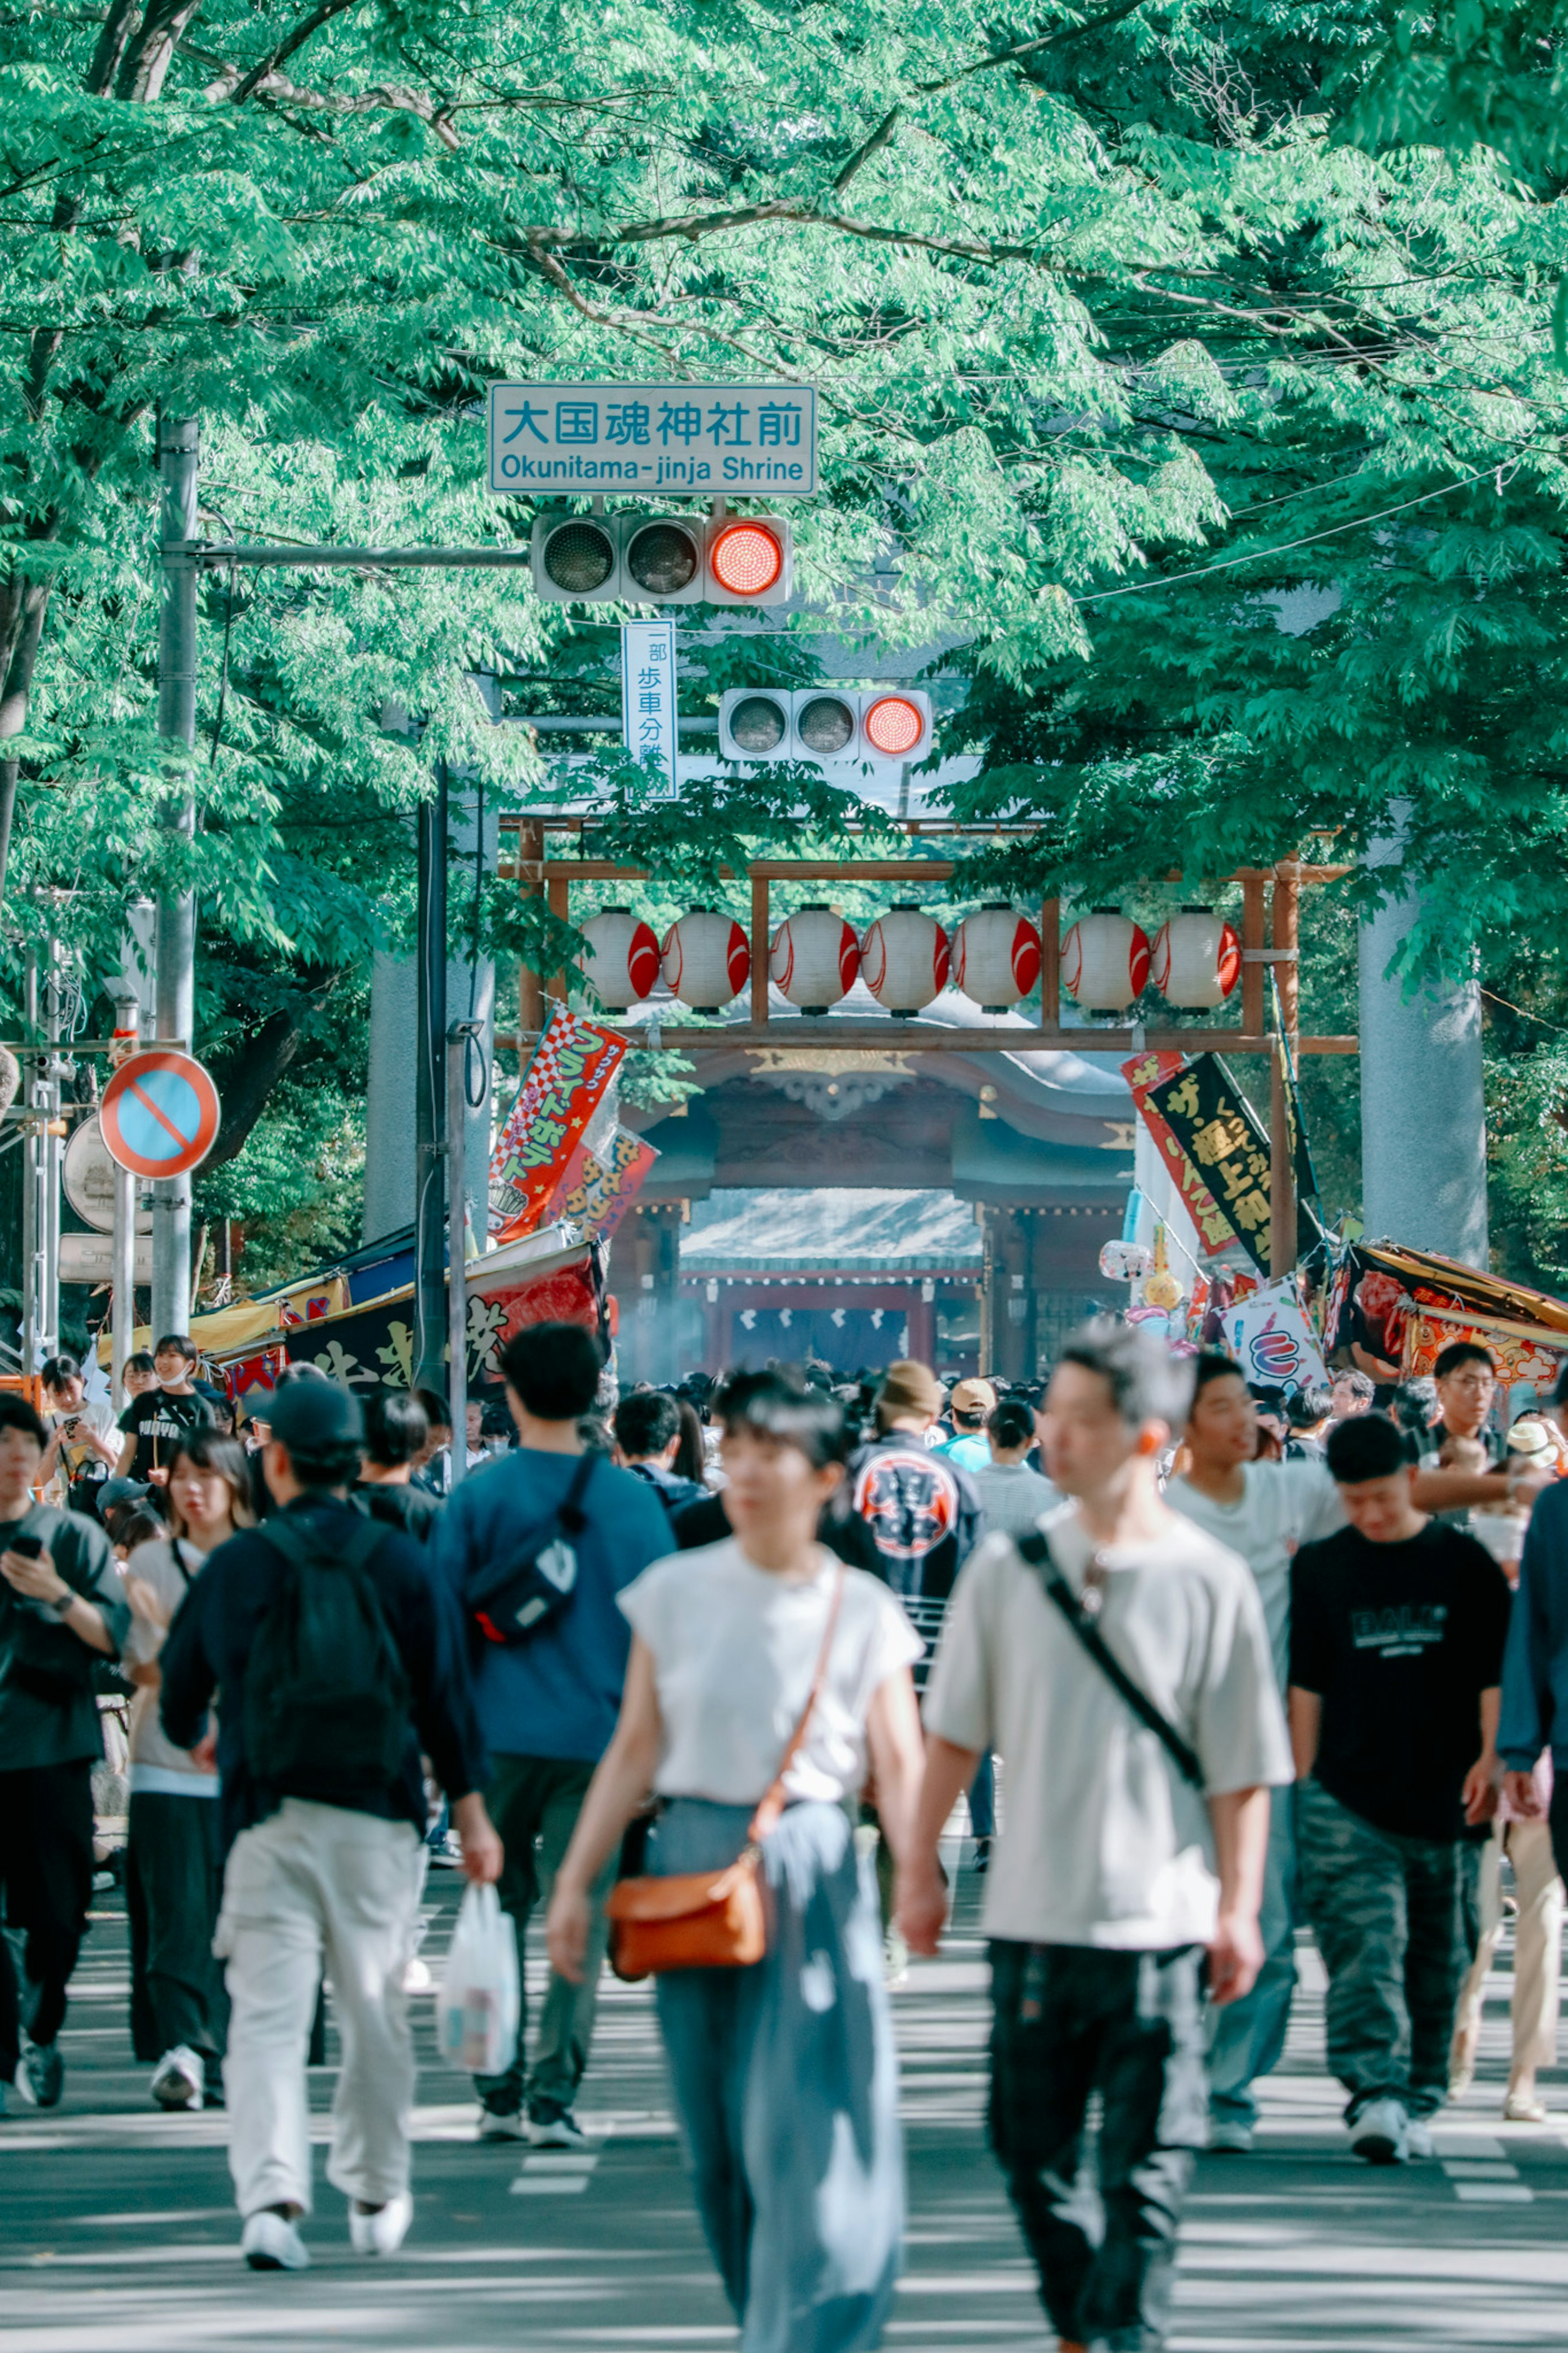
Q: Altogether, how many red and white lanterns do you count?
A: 7